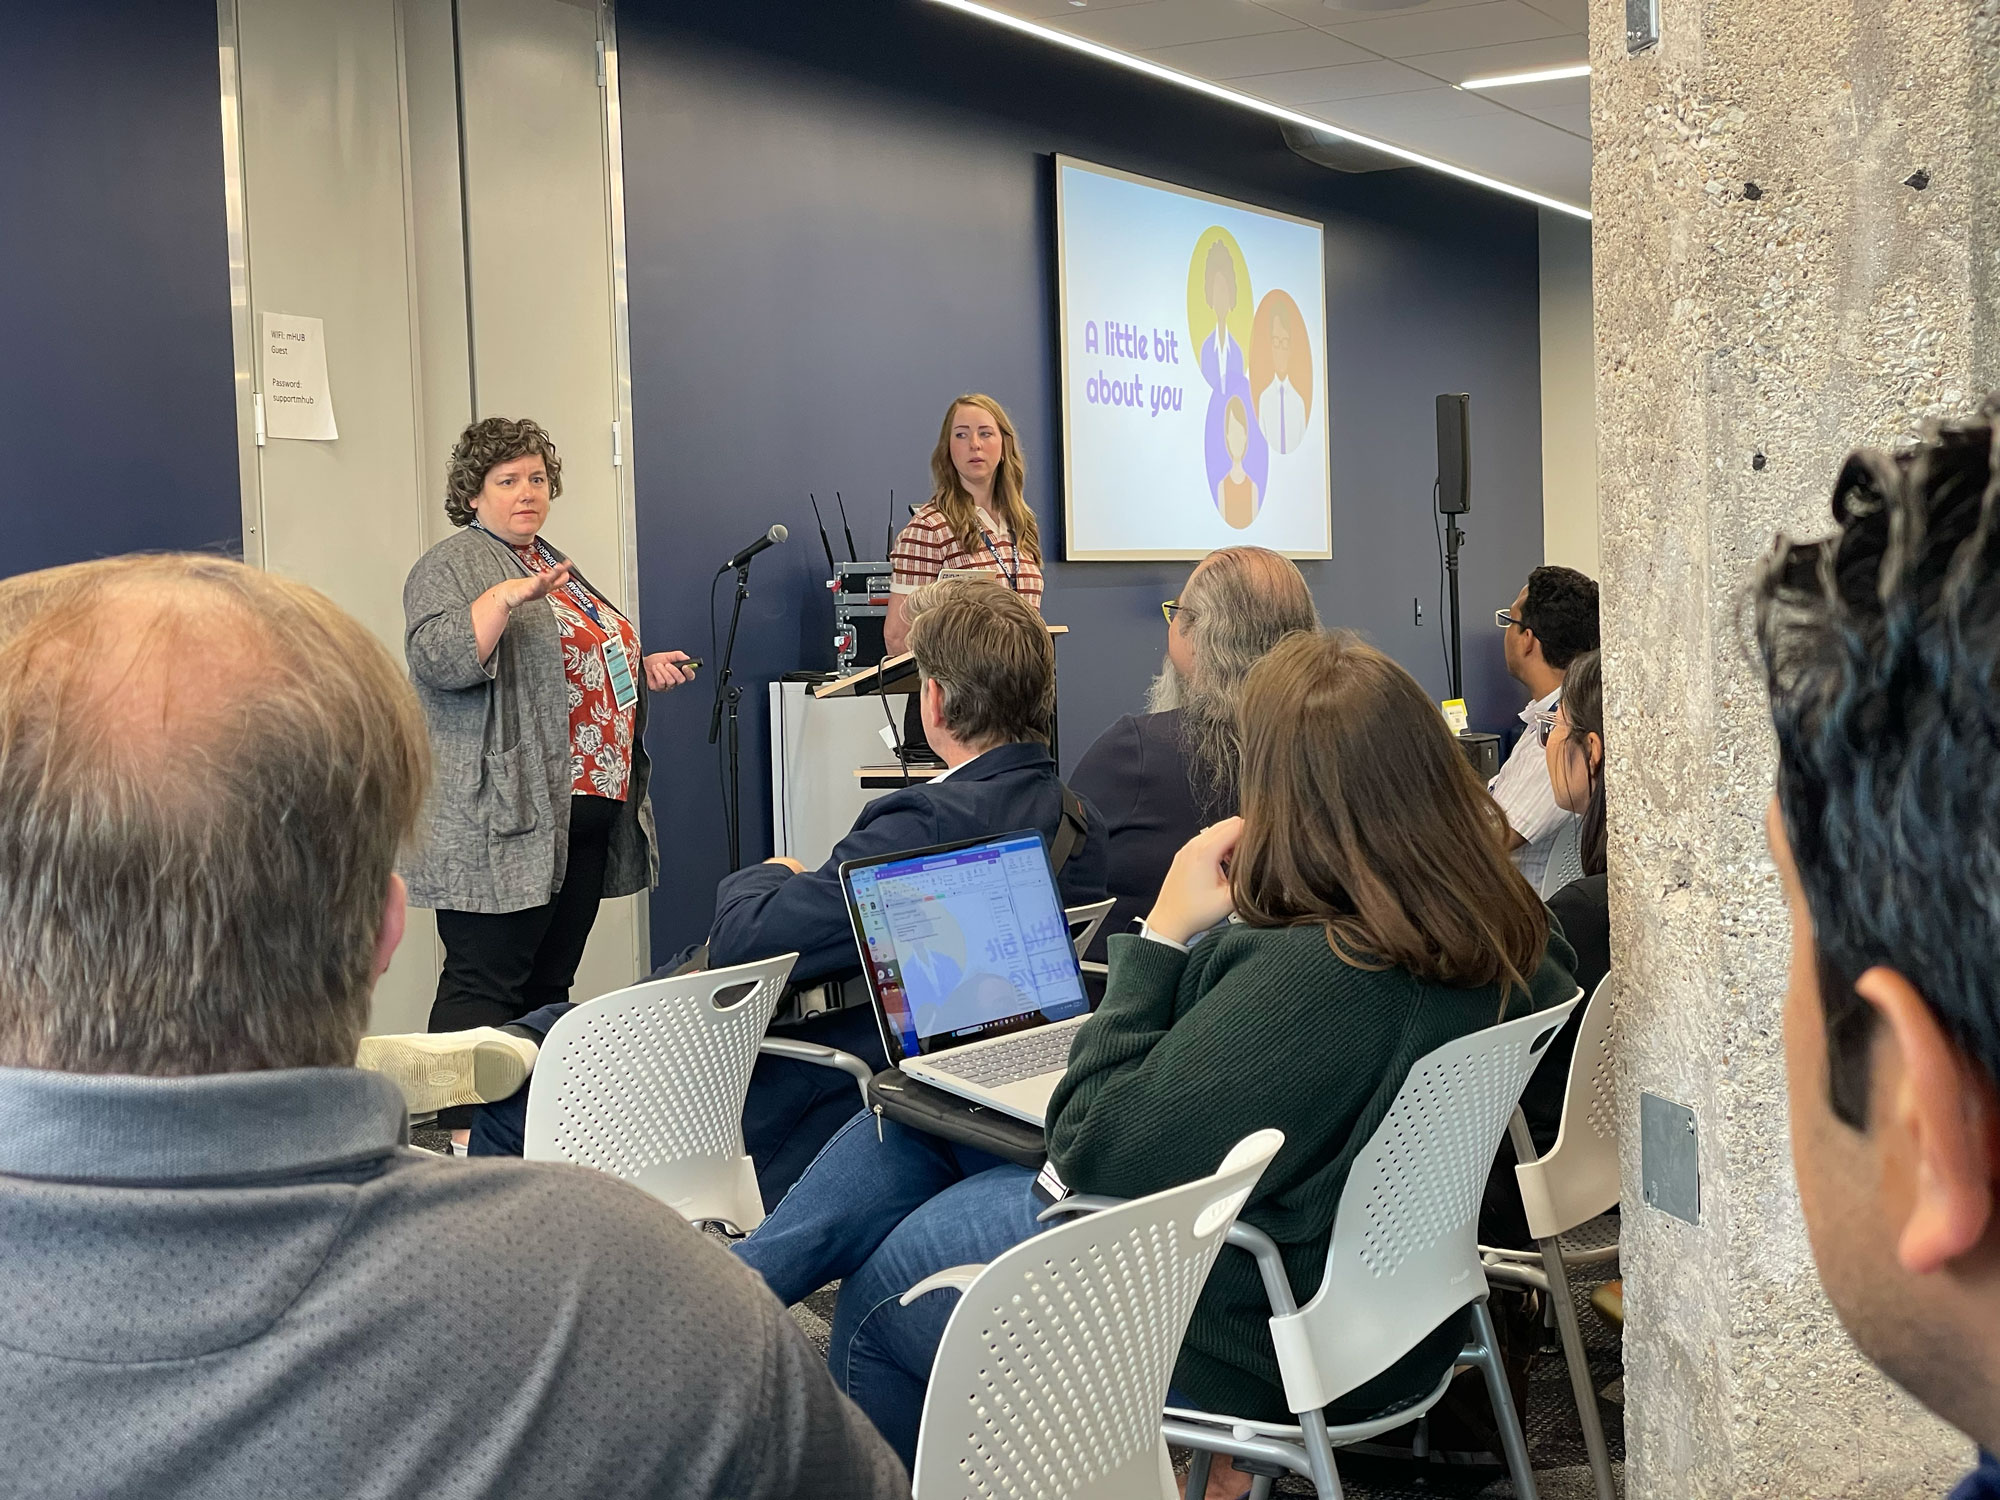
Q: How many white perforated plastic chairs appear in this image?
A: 6